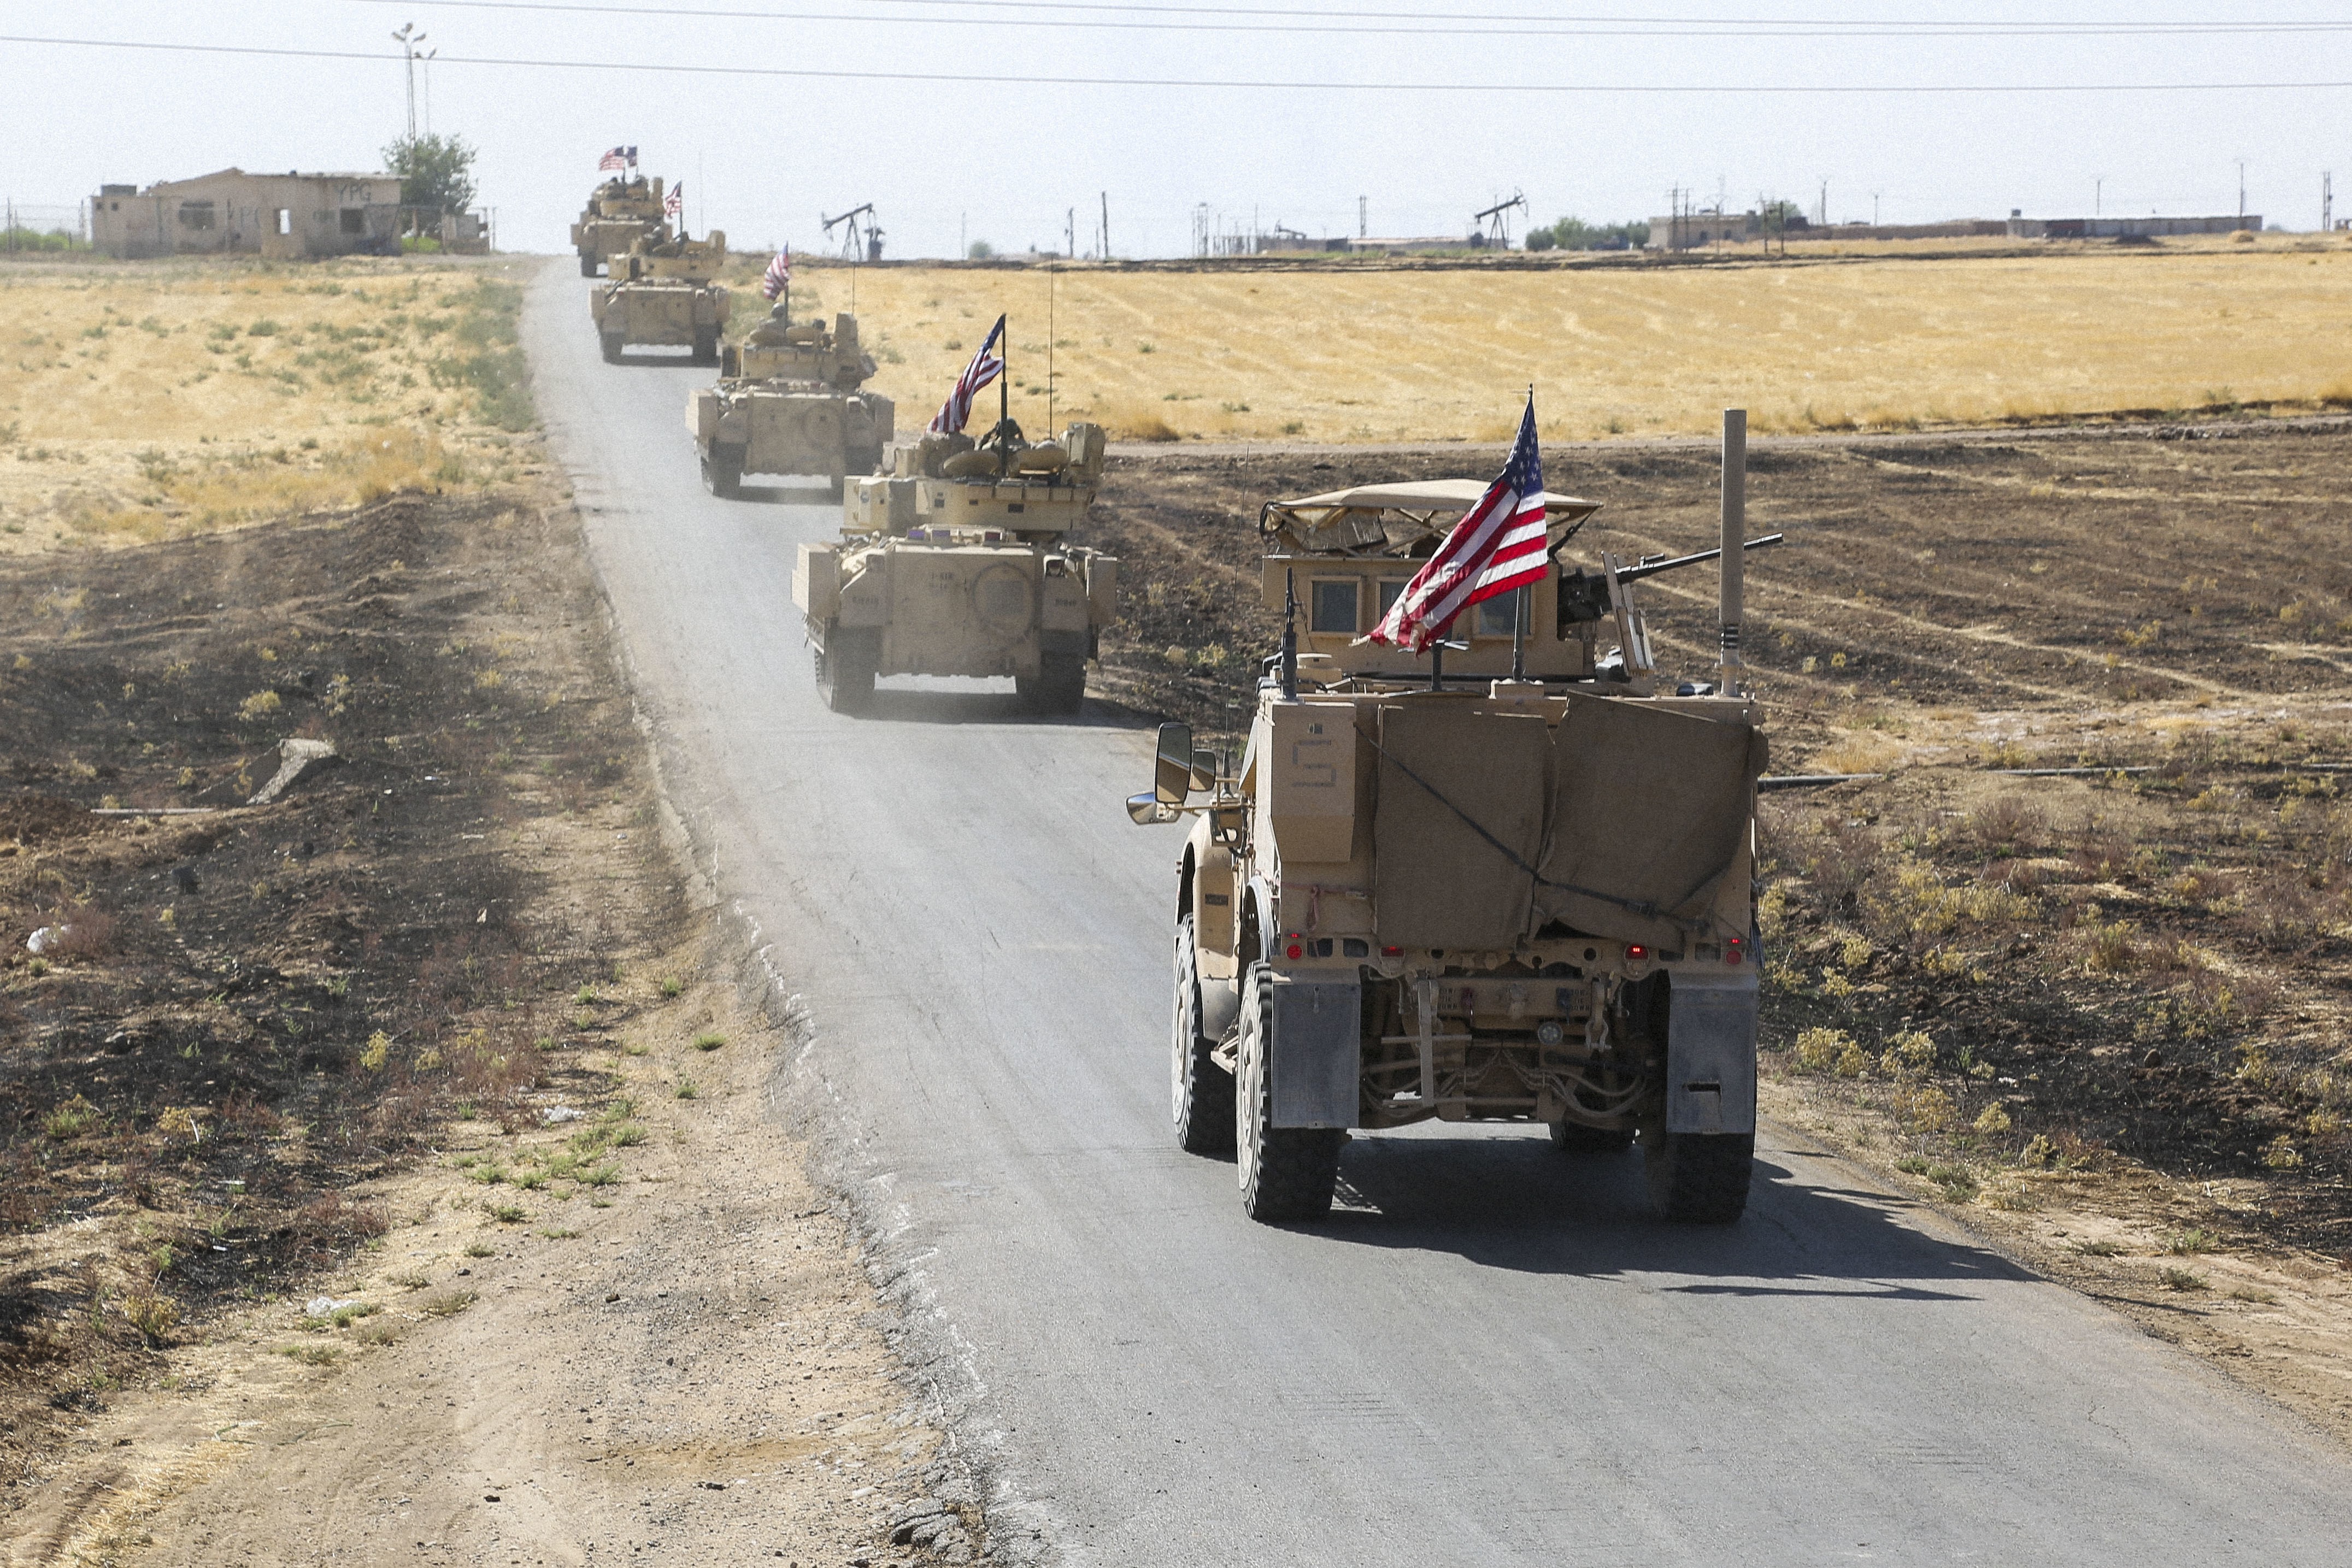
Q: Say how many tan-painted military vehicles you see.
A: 5